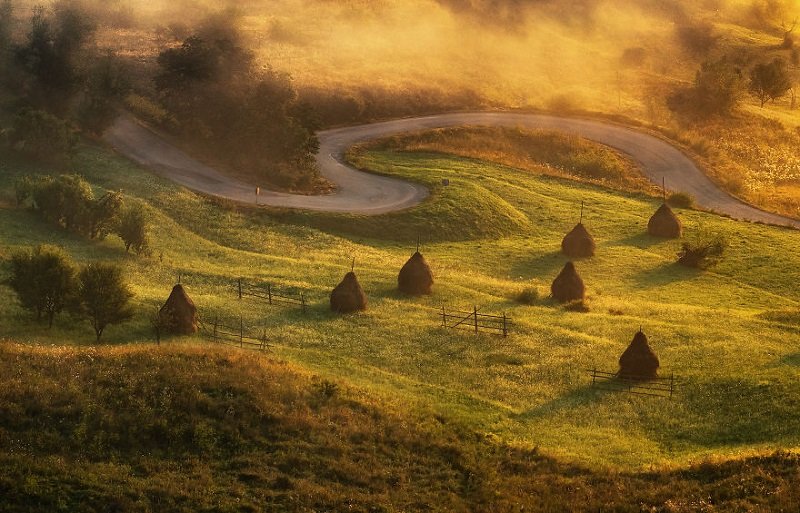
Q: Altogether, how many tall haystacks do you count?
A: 7